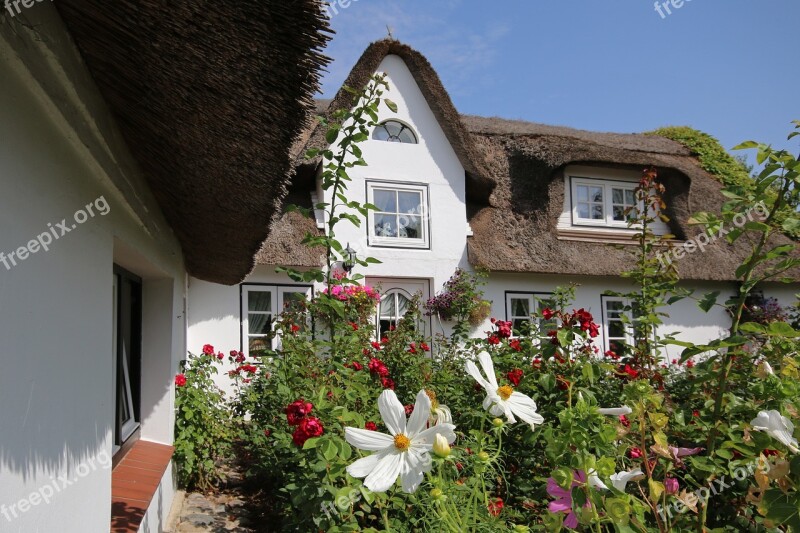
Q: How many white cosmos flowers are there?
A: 2